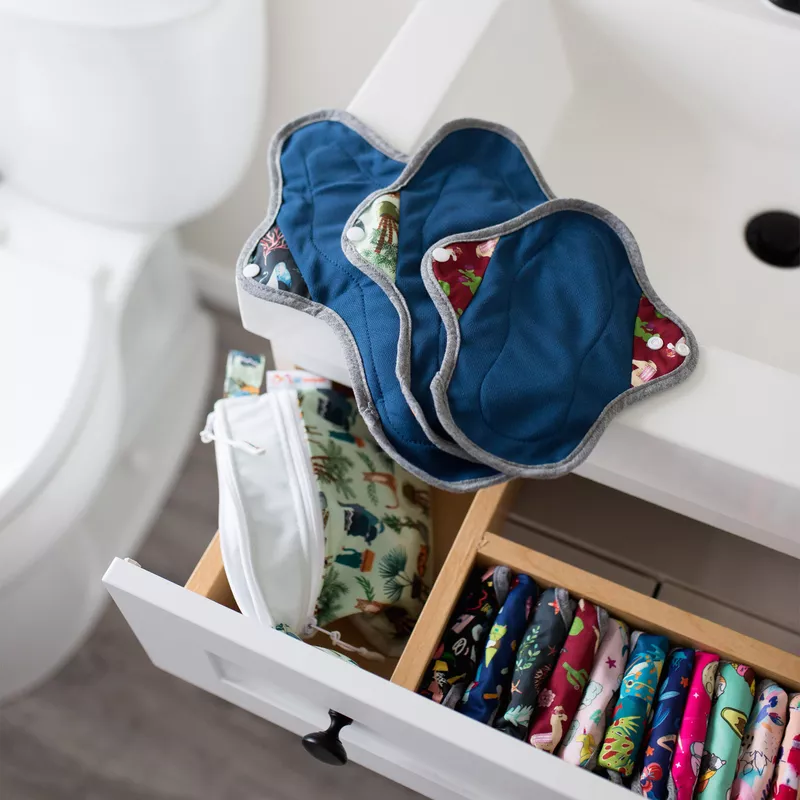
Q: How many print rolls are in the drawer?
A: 11